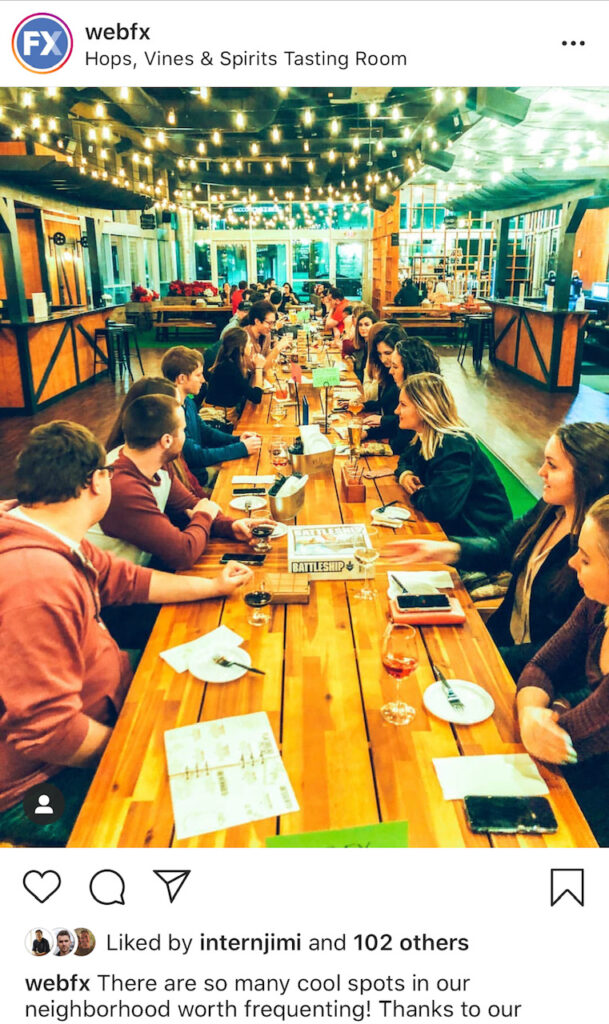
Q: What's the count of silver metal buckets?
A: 2